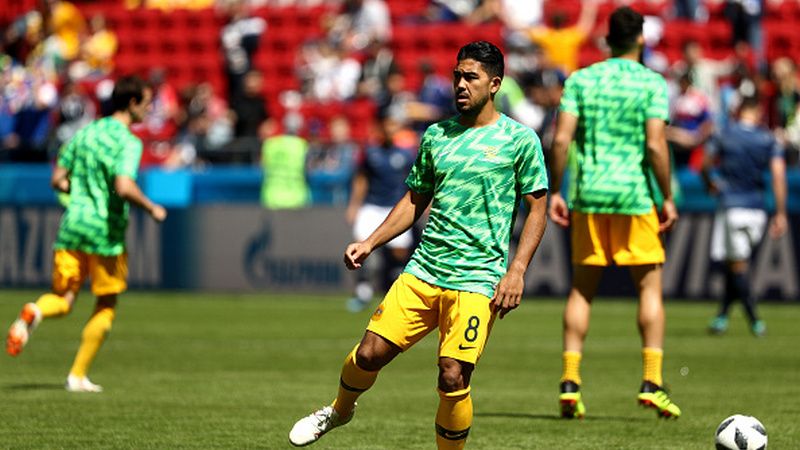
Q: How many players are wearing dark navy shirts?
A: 2